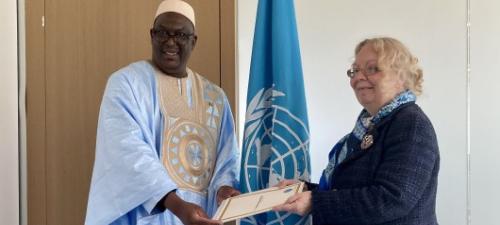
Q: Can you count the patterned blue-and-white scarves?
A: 1